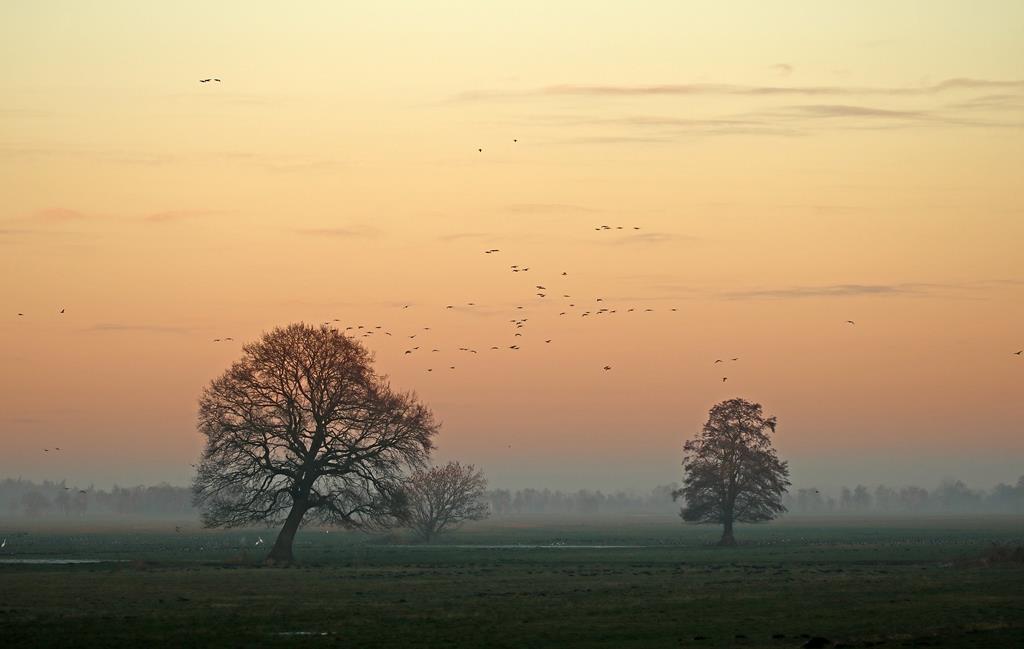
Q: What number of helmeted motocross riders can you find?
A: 0